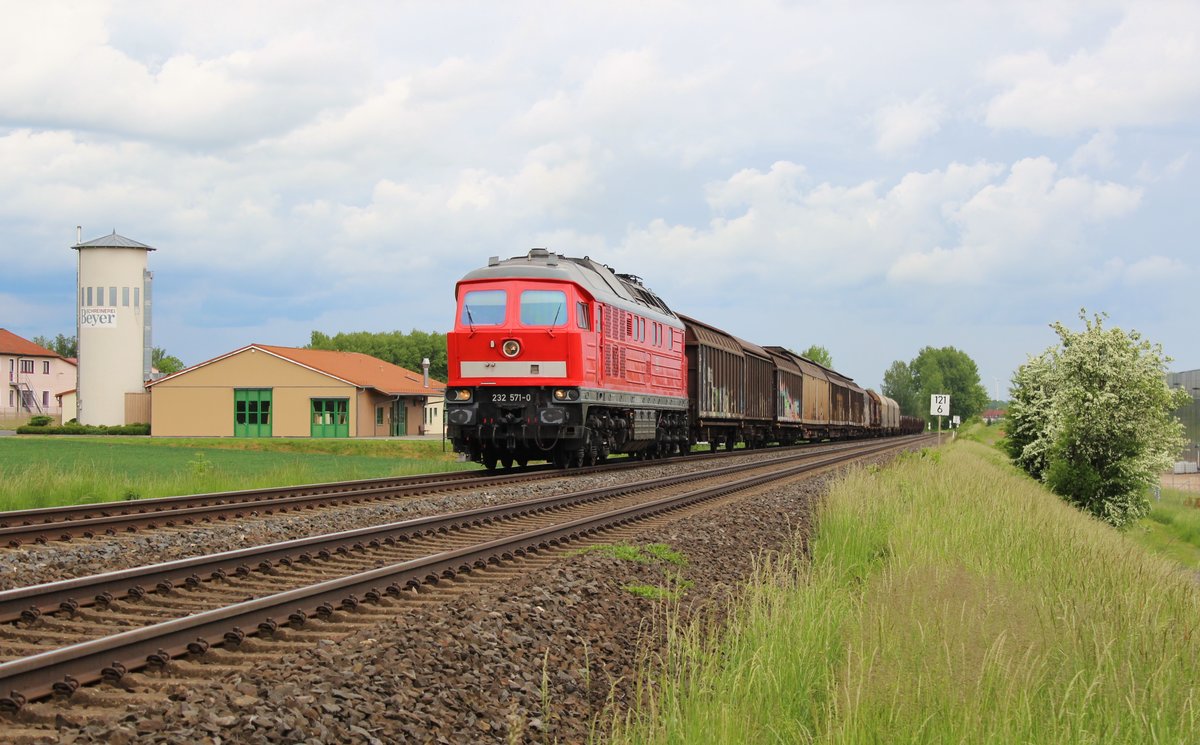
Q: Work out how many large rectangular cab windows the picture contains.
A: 2